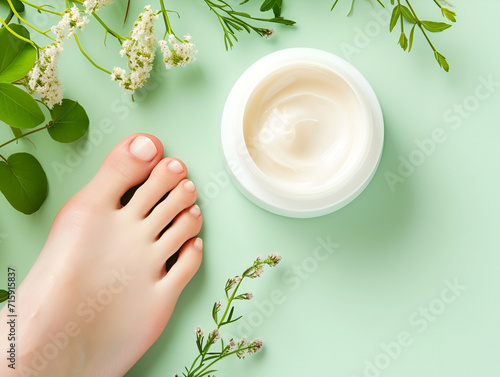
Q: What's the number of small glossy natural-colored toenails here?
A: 5